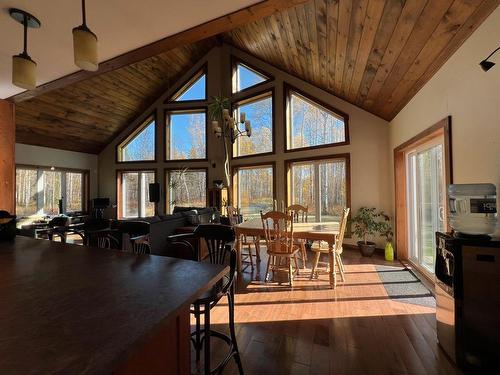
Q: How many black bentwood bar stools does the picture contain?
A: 4